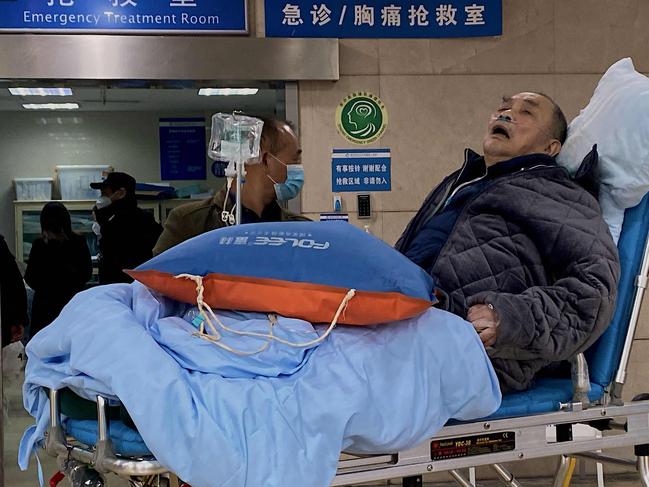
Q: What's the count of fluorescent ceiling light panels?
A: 3